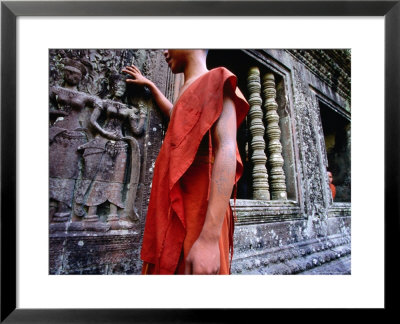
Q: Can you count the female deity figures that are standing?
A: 2